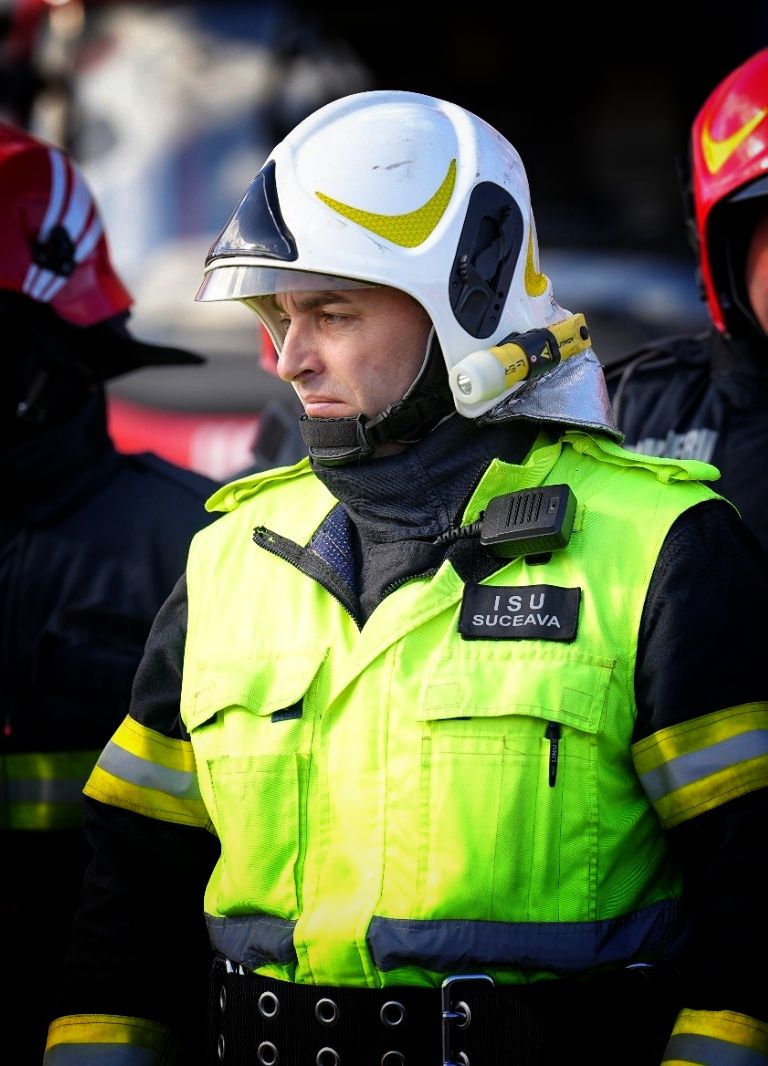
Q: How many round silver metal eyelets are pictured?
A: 10